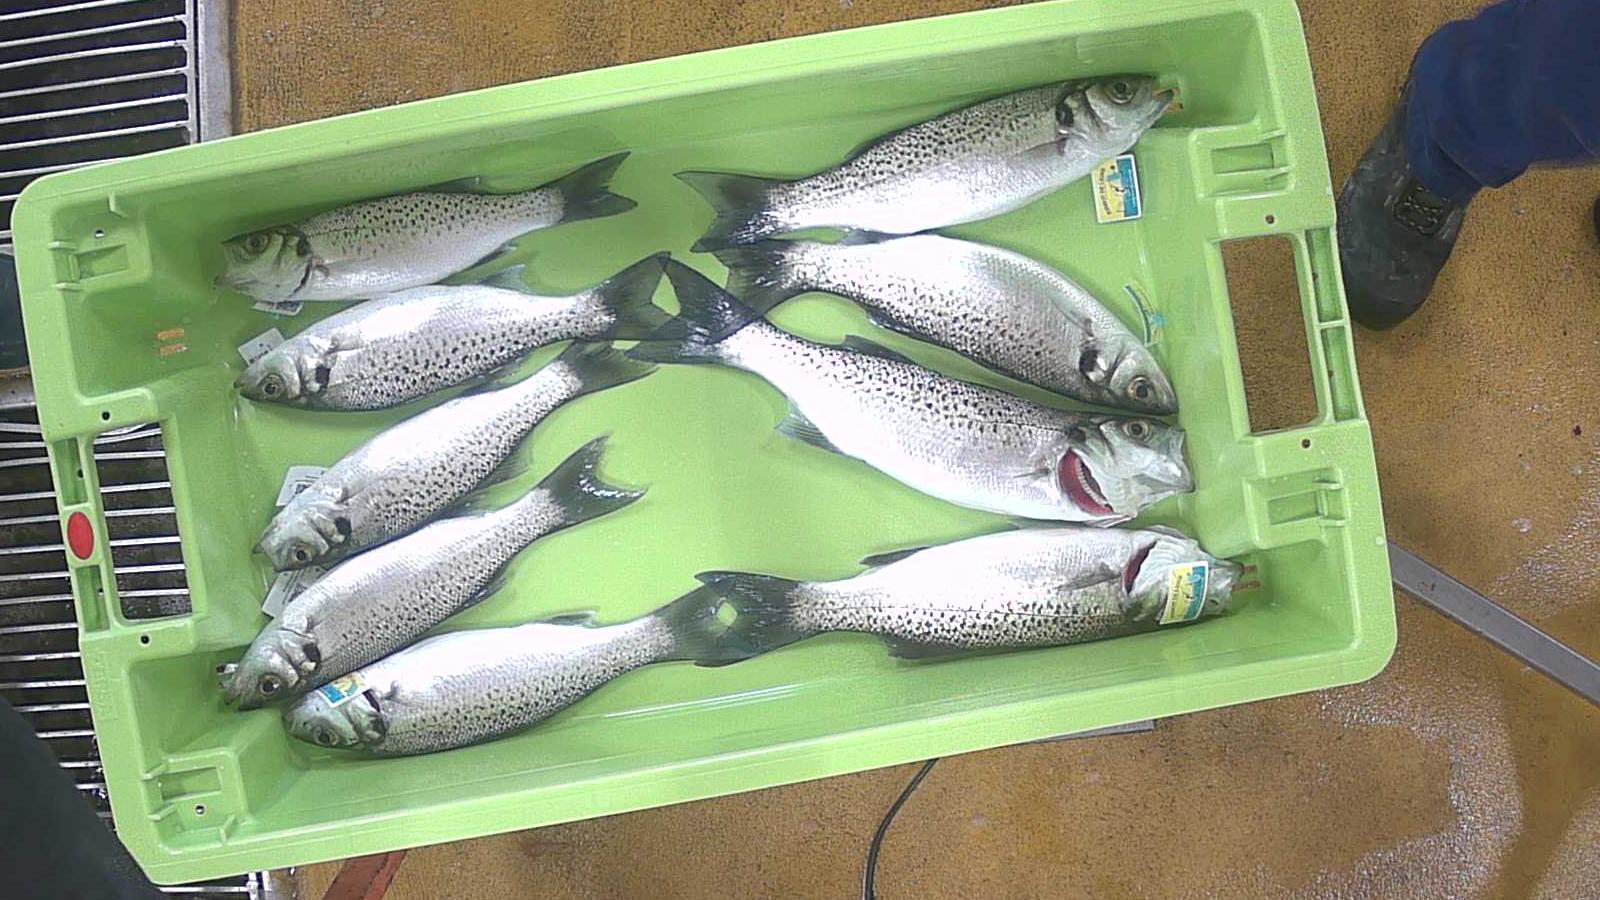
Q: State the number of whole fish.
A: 9